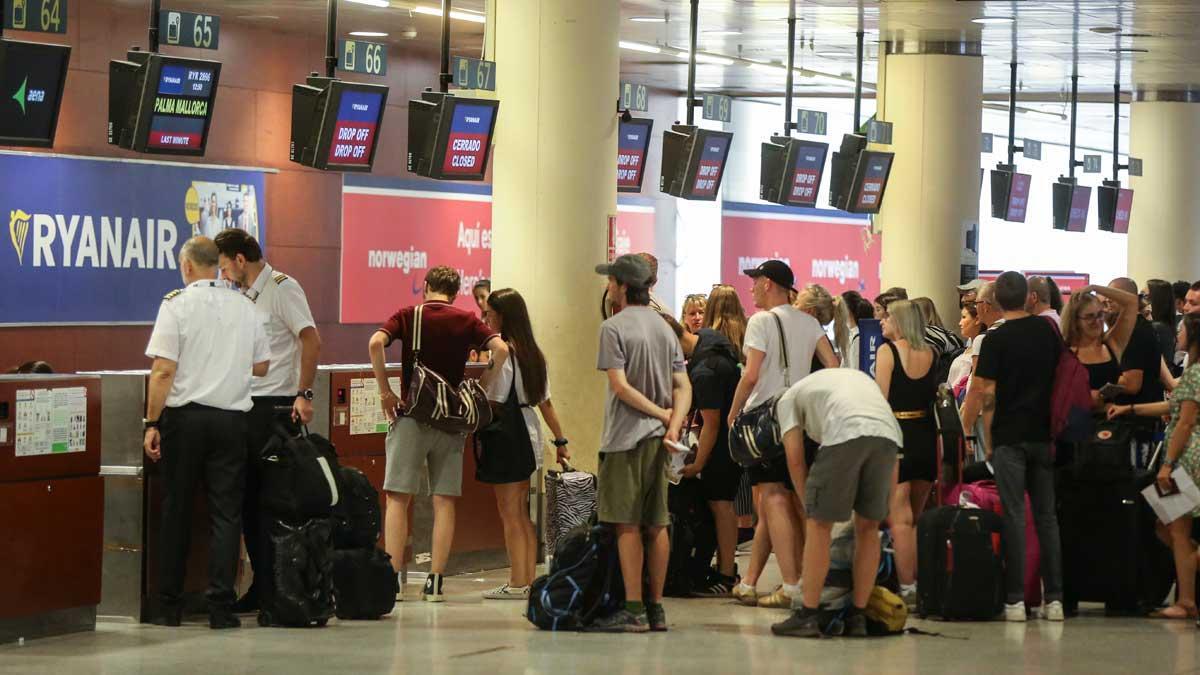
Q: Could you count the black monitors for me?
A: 11